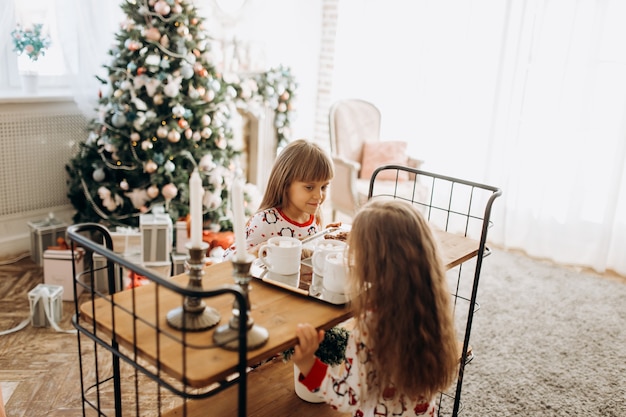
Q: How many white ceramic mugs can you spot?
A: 3